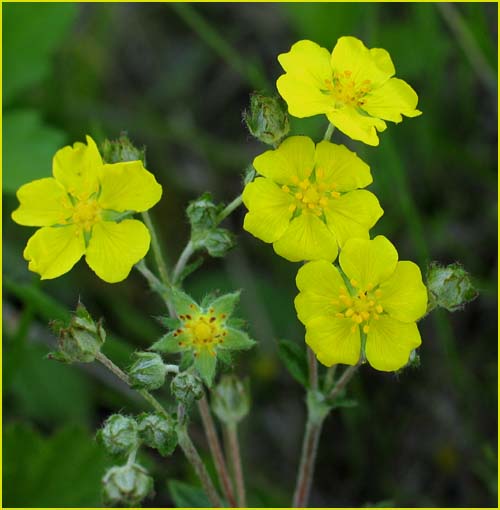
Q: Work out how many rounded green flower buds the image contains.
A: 12